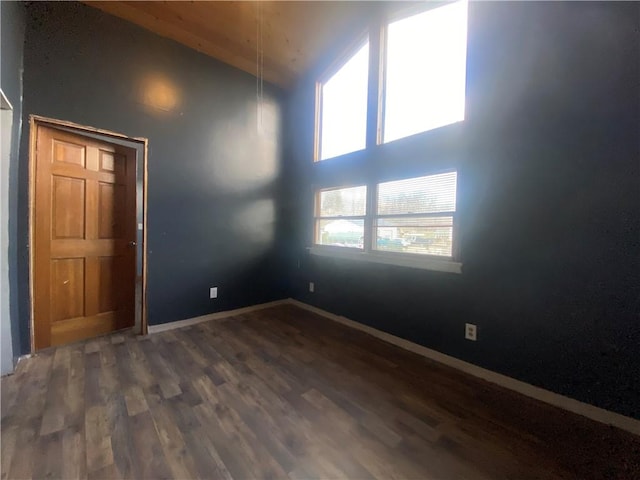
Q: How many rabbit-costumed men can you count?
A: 0